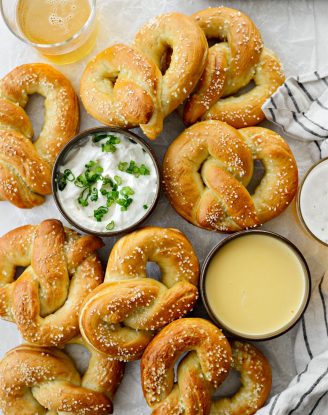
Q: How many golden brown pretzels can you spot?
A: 8